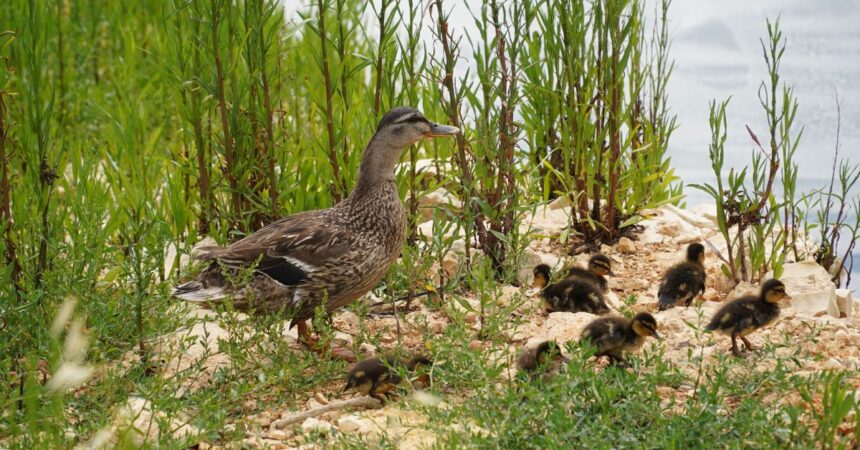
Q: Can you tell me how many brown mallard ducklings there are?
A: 7